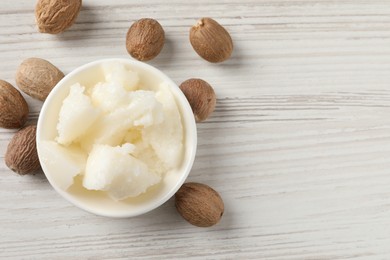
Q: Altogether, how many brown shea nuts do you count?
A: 8